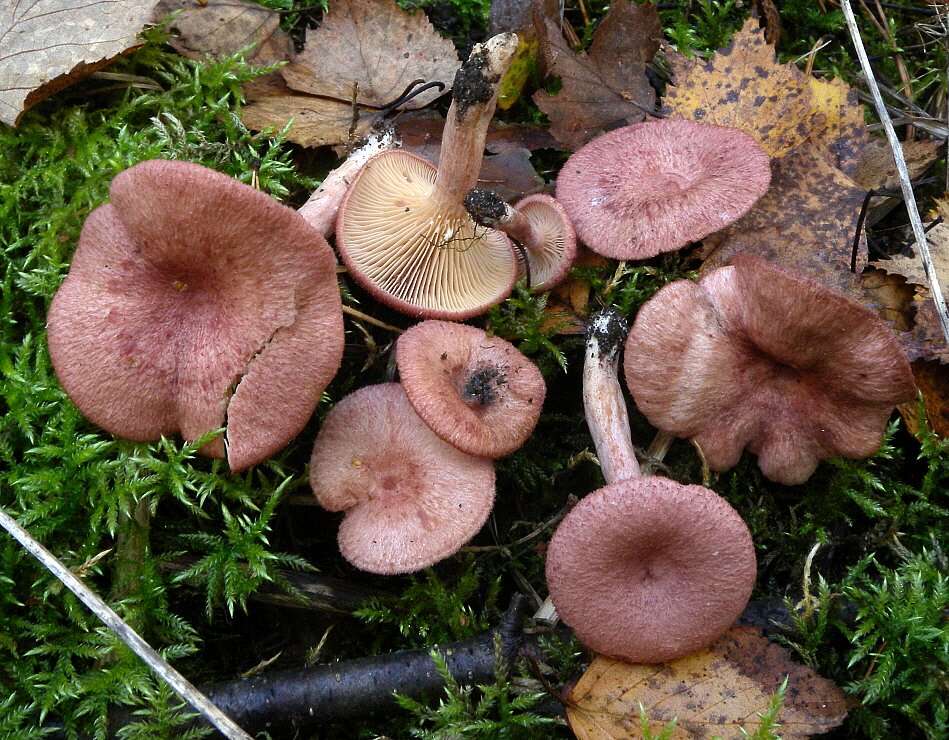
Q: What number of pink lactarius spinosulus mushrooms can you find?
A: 8